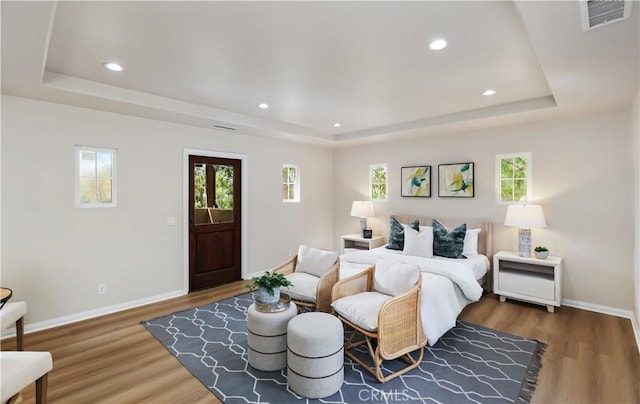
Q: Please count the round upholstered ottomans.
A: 2